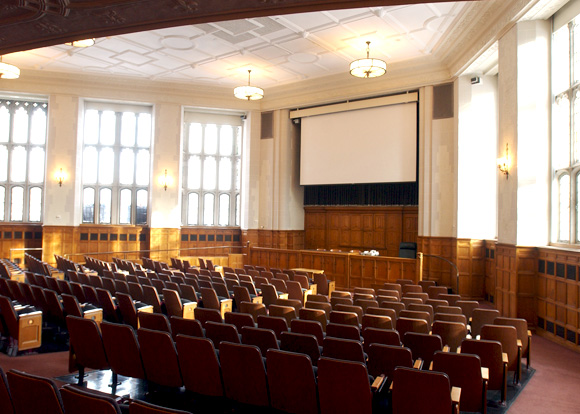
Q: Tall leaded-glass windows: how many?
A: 4